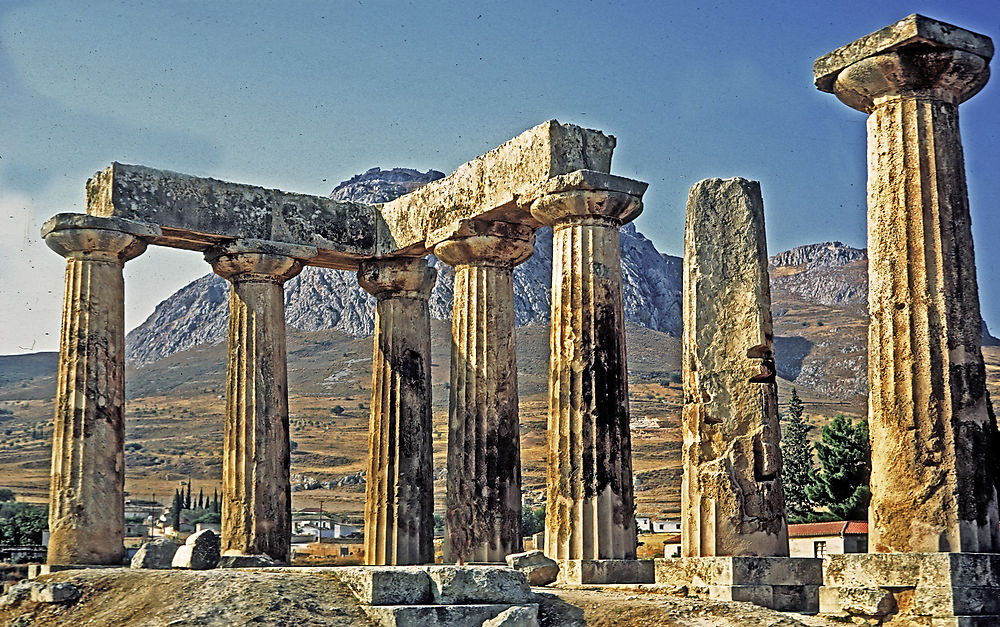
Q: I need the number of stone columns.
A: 7